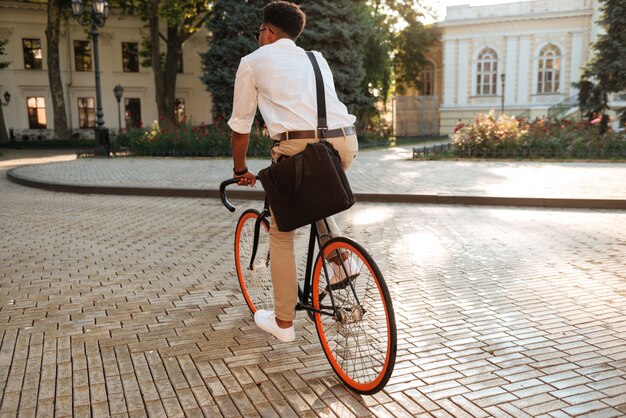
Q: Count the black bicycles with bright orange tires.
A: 1